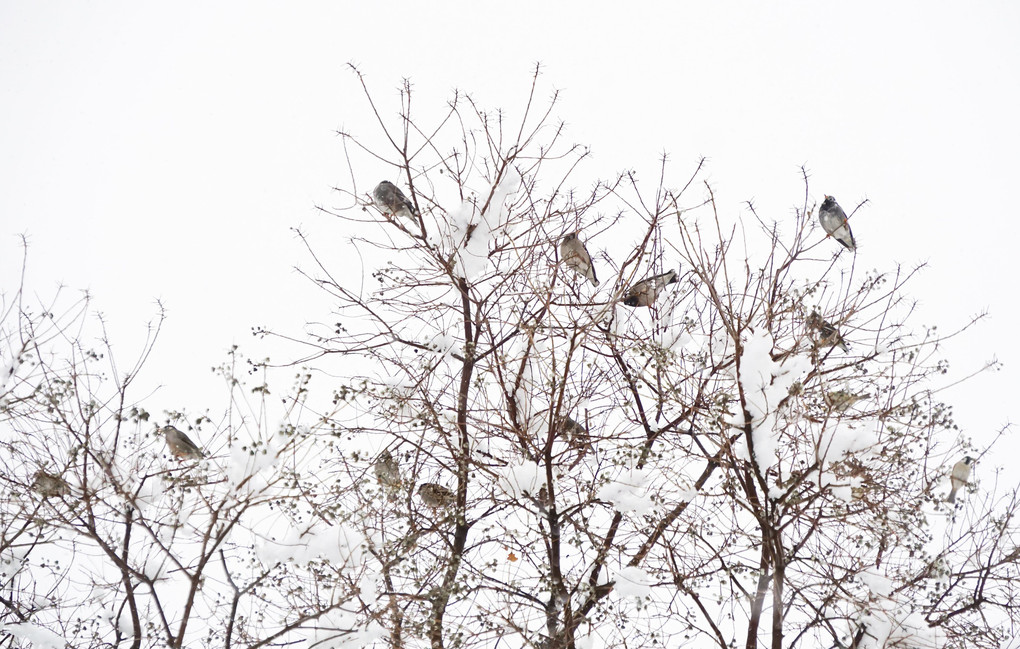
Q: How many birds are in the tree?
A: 12